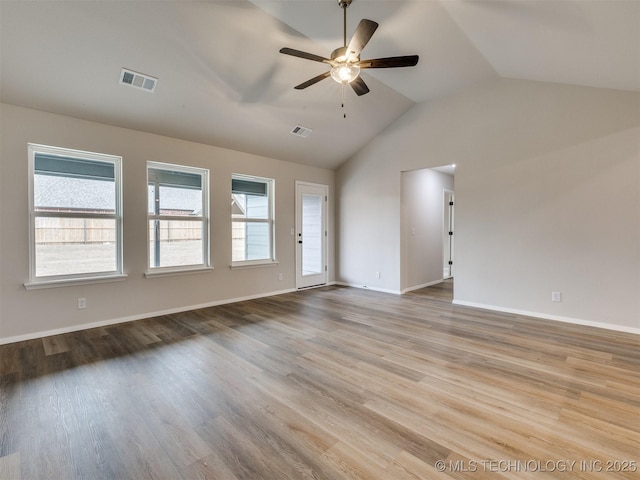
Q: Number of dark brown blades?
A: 5